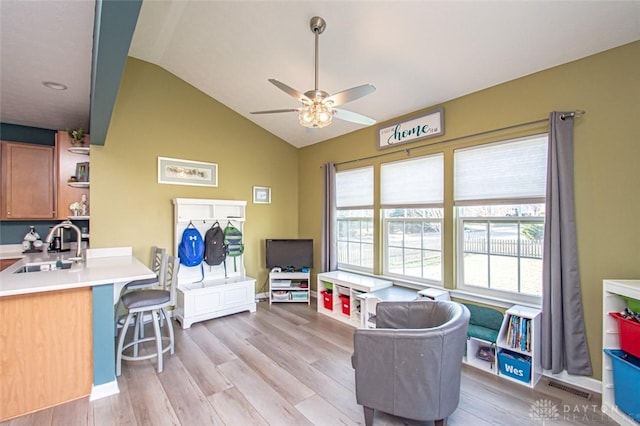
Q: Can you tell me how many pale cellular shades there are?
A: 3